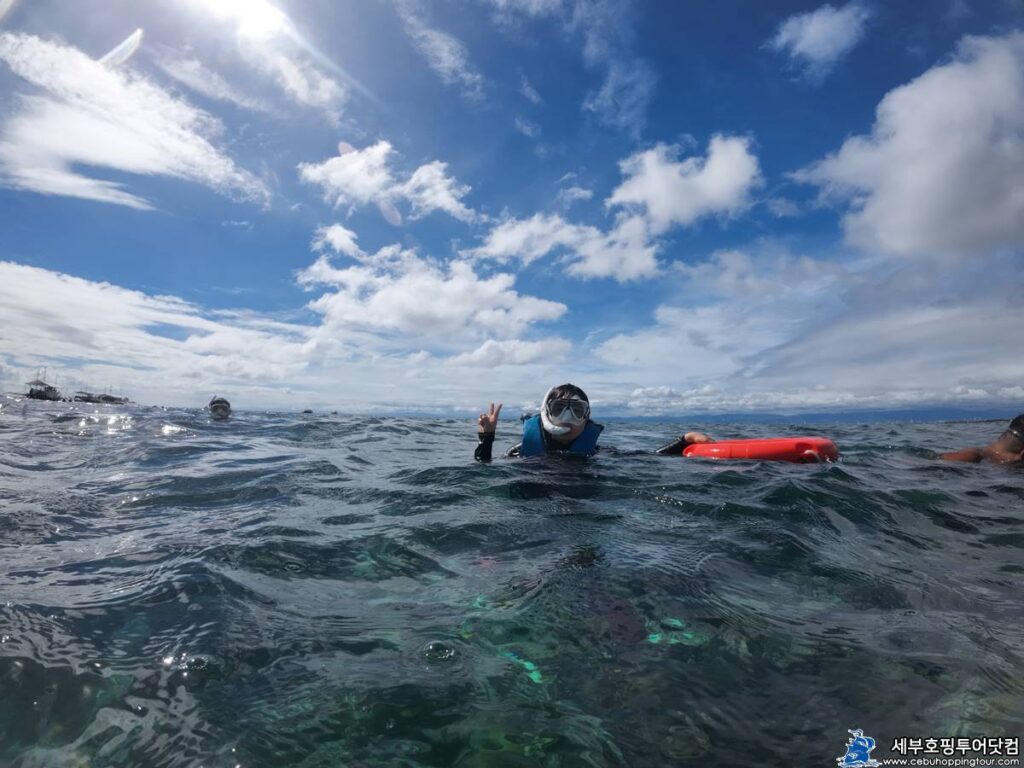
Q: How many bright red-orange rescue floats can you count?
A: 1